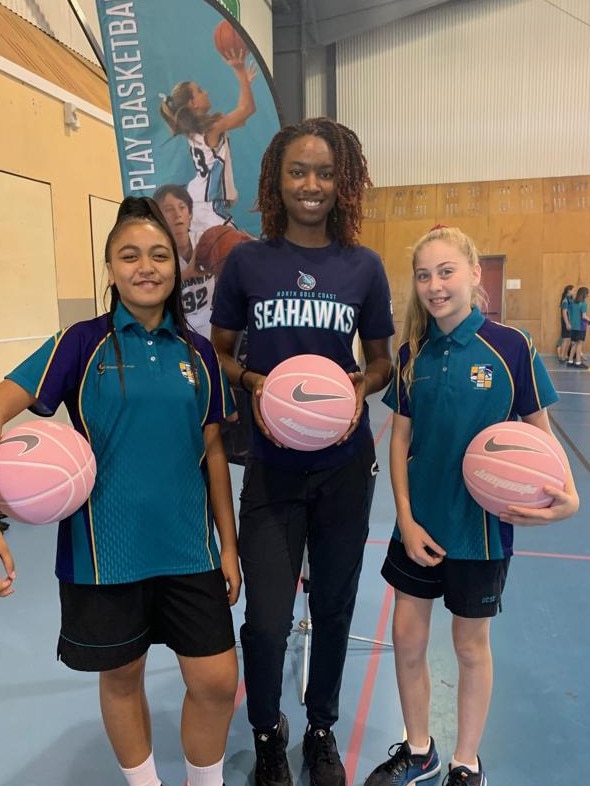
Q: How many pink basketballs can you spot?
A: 3